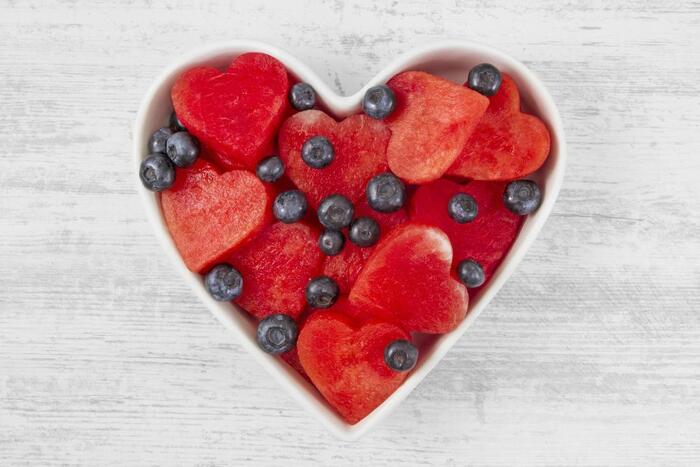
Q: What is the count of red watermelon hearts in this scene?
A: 10